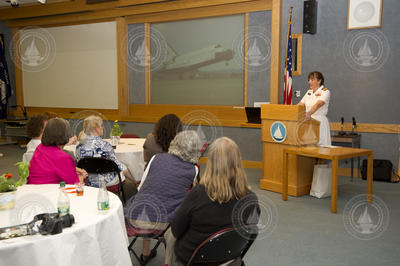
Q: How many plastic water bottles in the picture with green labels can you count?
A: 2